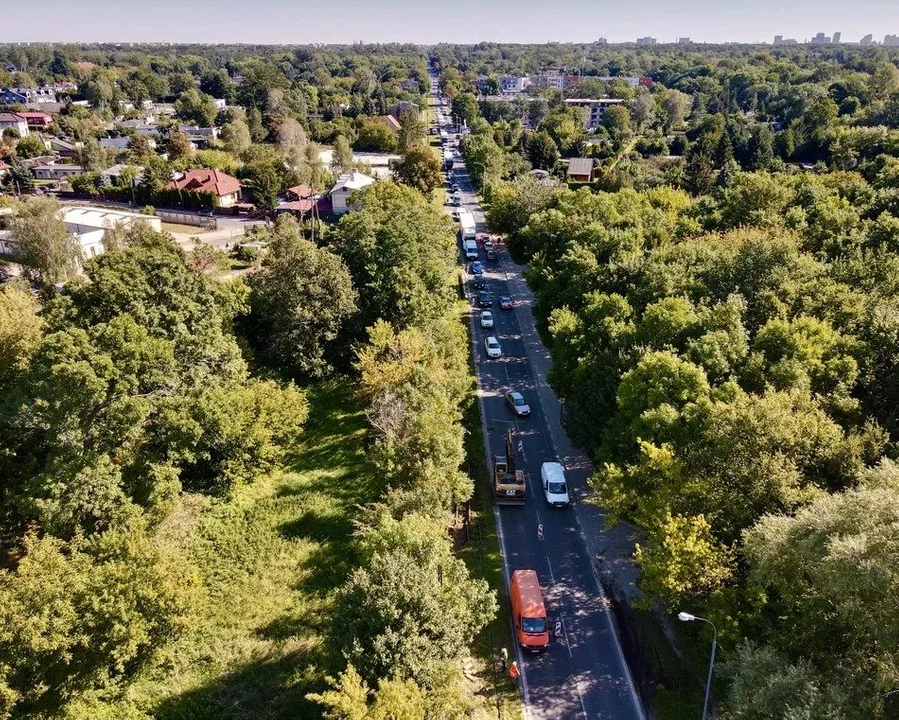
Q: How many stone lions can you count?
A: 0